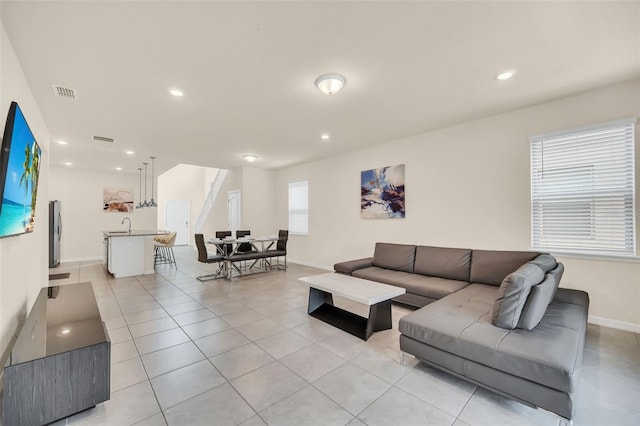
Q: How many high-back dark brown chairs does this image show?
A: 4